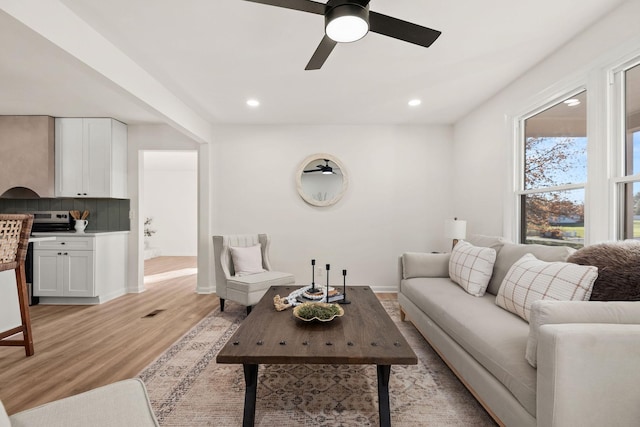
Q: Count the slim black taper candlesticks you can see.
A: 3